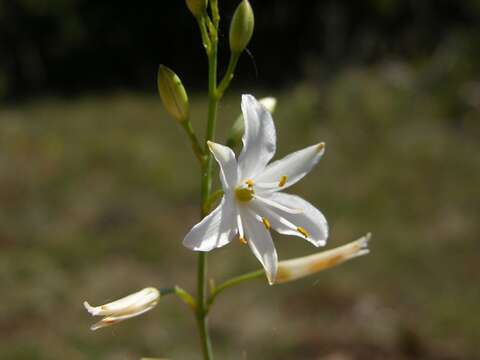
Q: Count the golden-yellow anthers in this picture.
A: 5